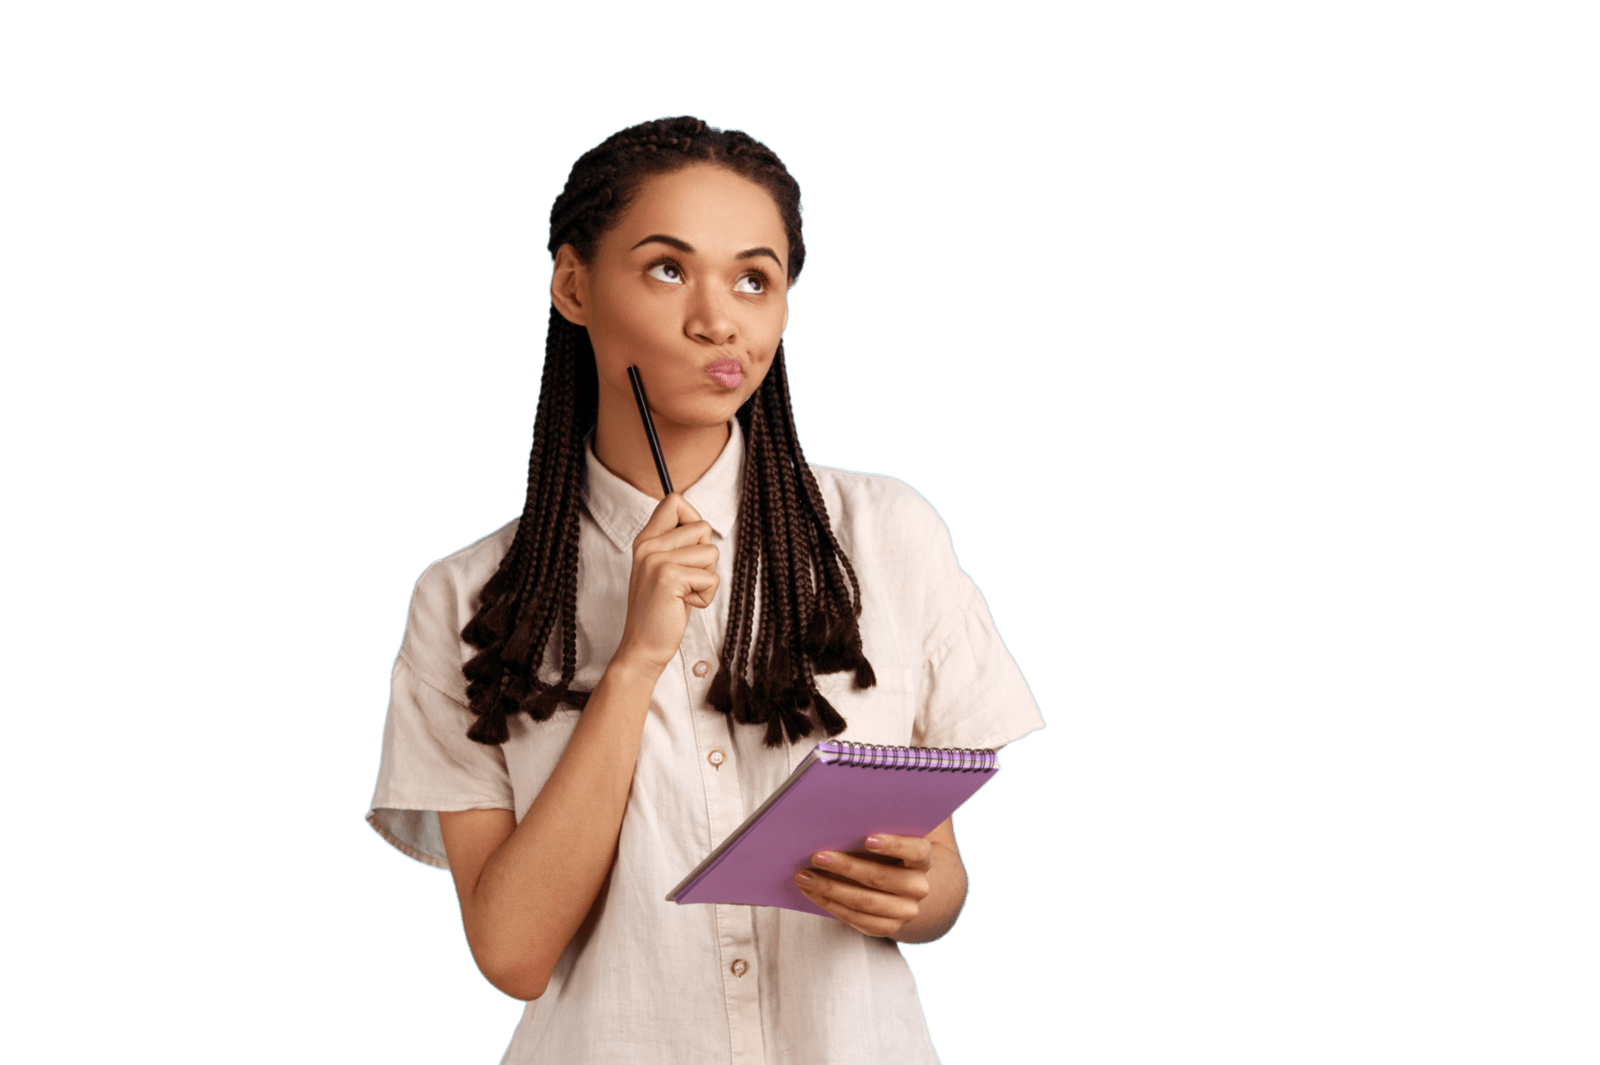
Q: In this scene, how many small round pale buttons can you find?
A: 3